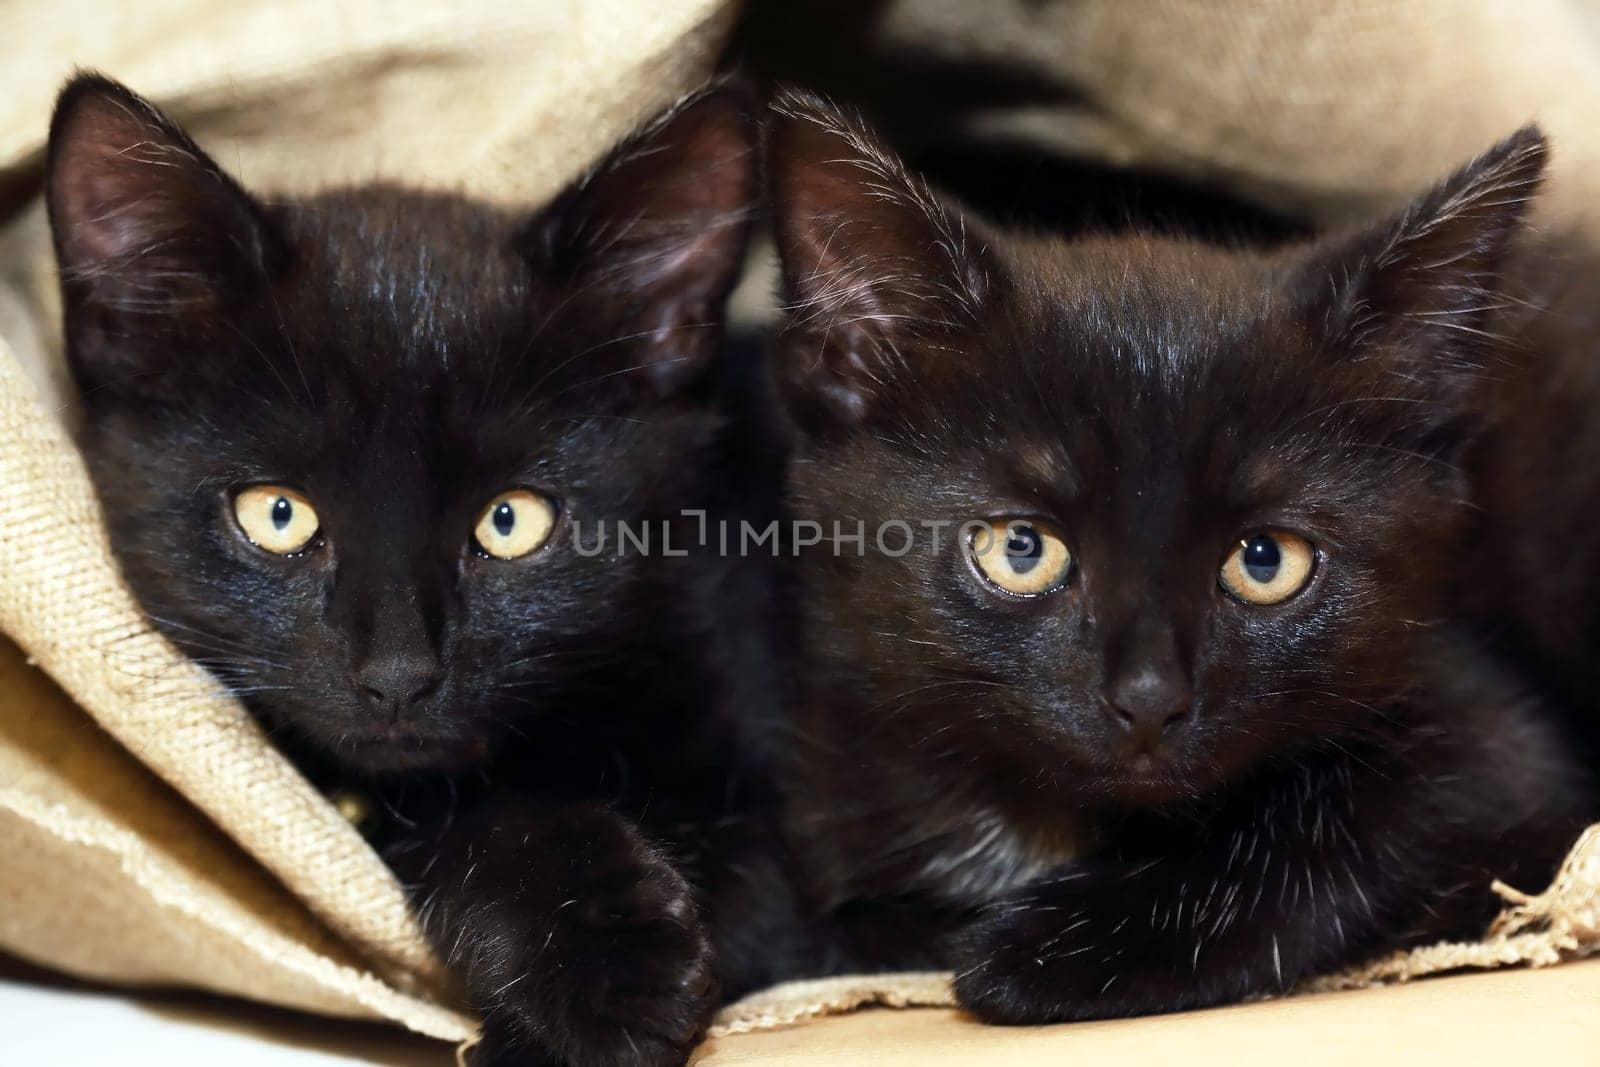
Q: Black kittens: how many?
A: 2